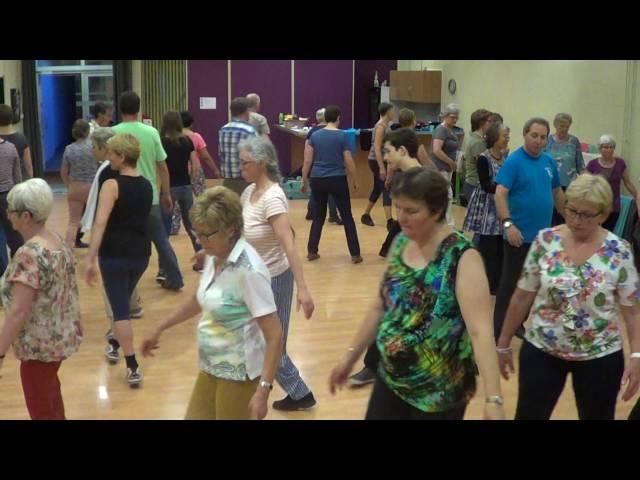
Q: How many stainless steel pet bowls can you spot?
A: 0